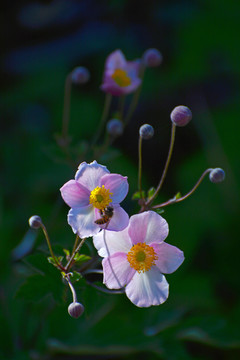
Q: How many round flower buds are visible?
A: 8